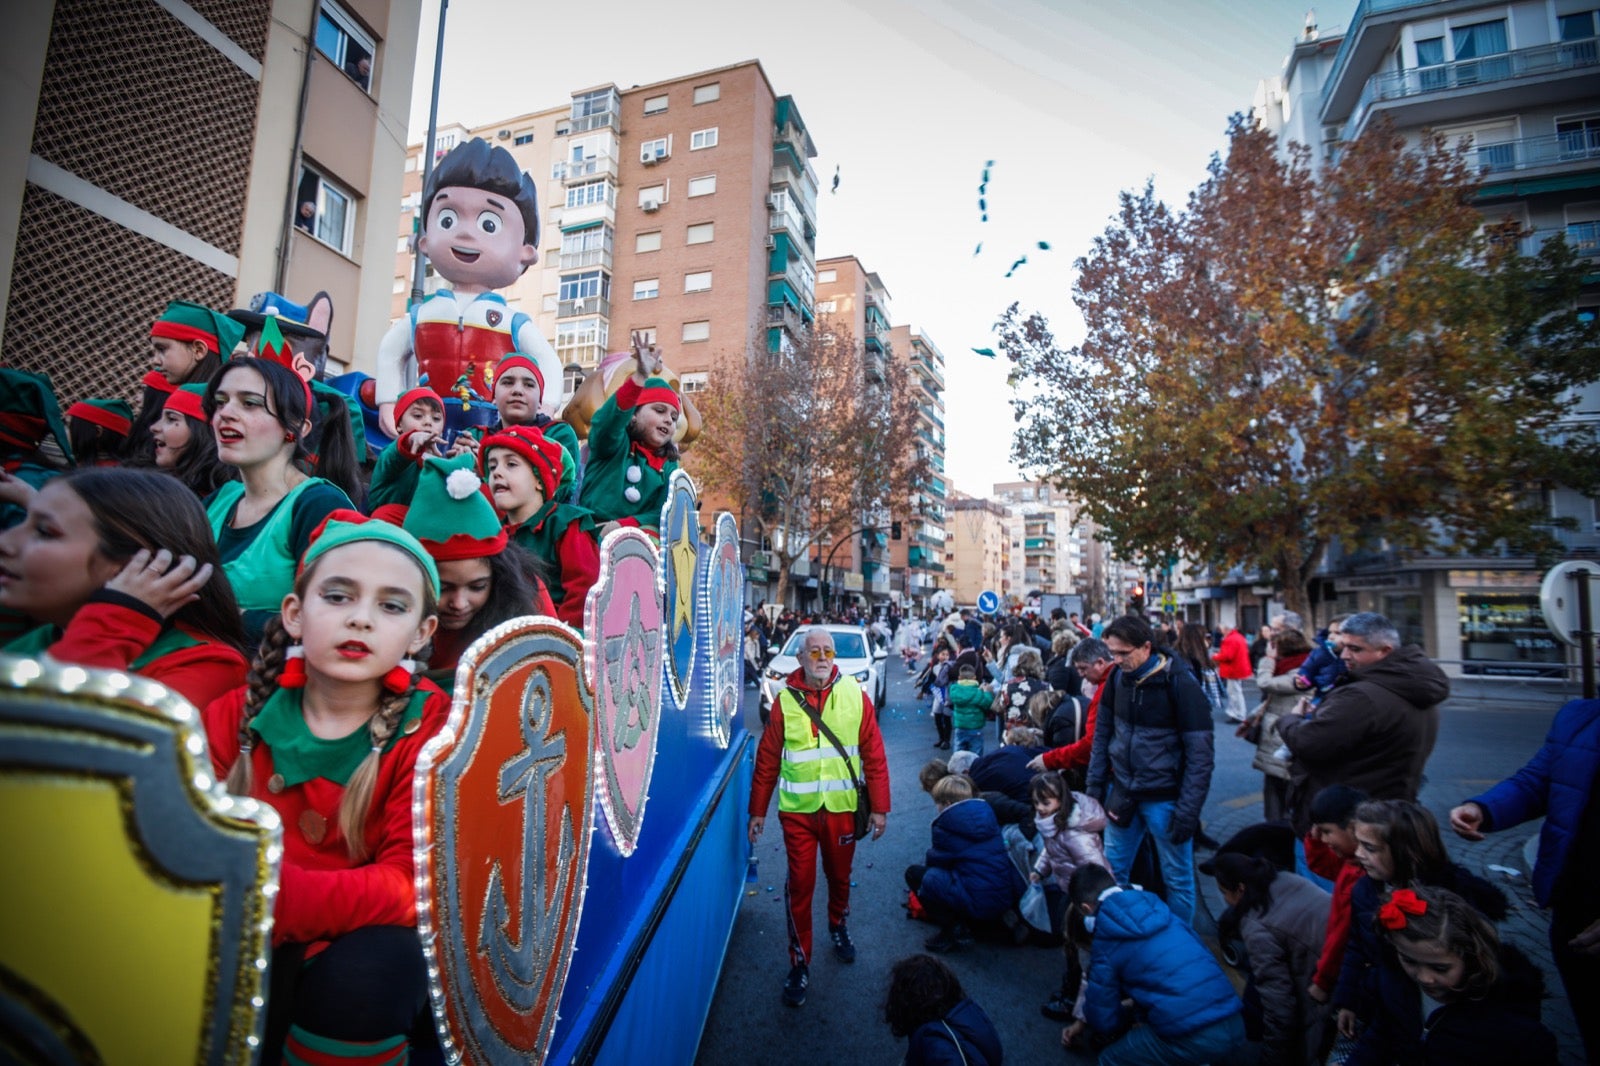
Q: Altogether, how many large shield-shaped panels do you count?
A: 5